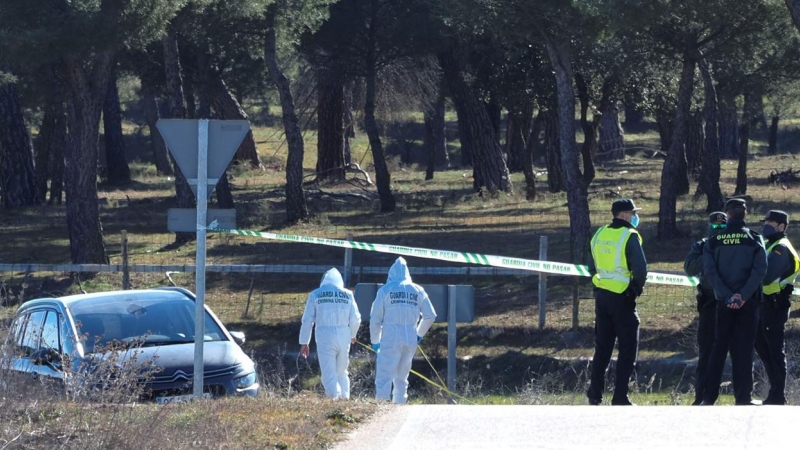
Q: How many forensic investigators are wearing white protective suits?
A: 2